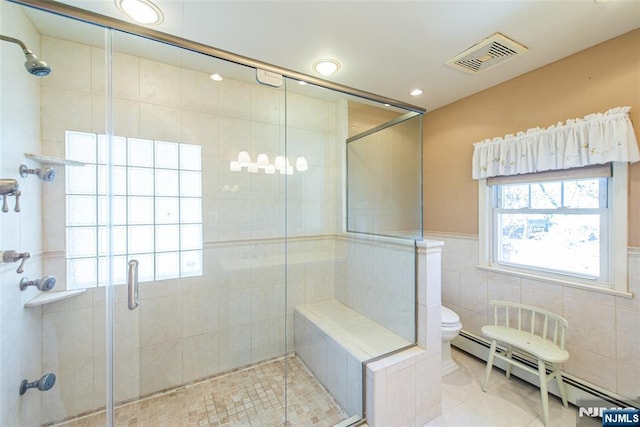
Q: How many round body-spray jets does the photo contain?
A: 3